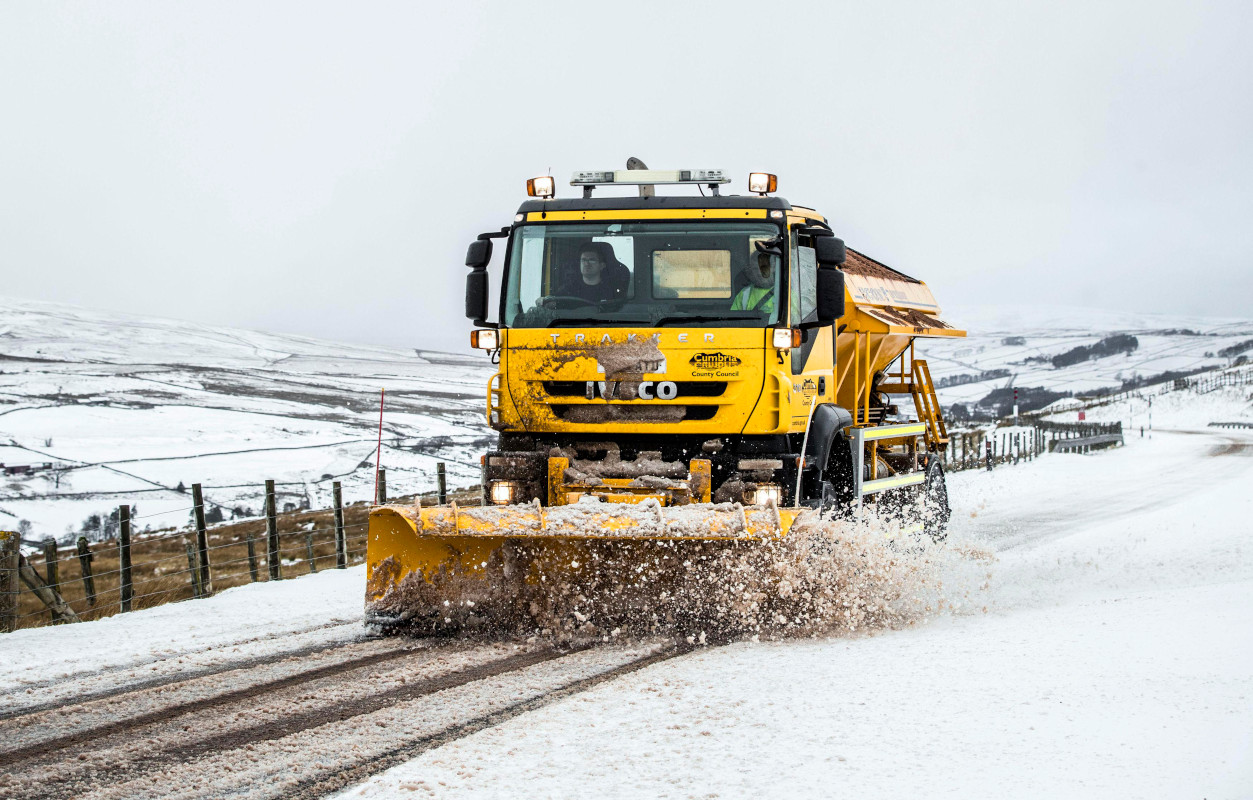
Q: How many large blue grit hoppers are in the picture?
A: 0